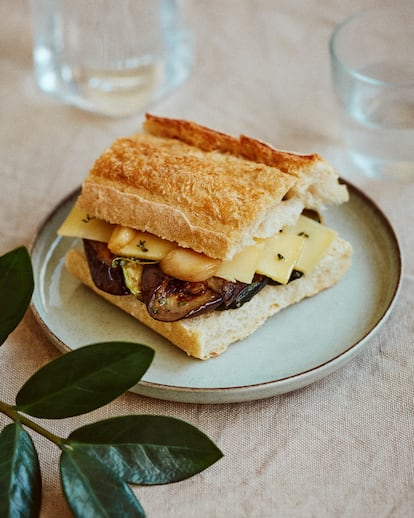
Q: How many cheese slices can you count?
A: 5